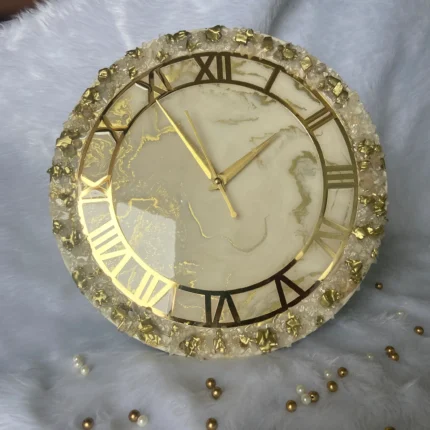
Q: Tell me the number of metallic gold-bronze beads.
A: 14